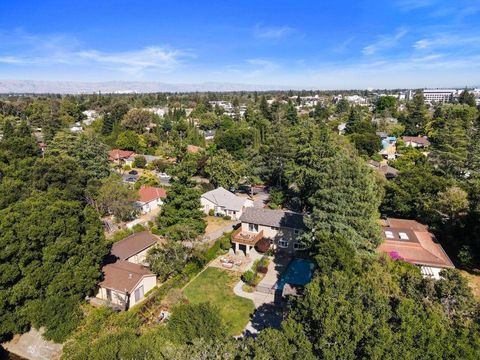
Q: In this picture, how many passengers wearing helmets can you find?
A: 0